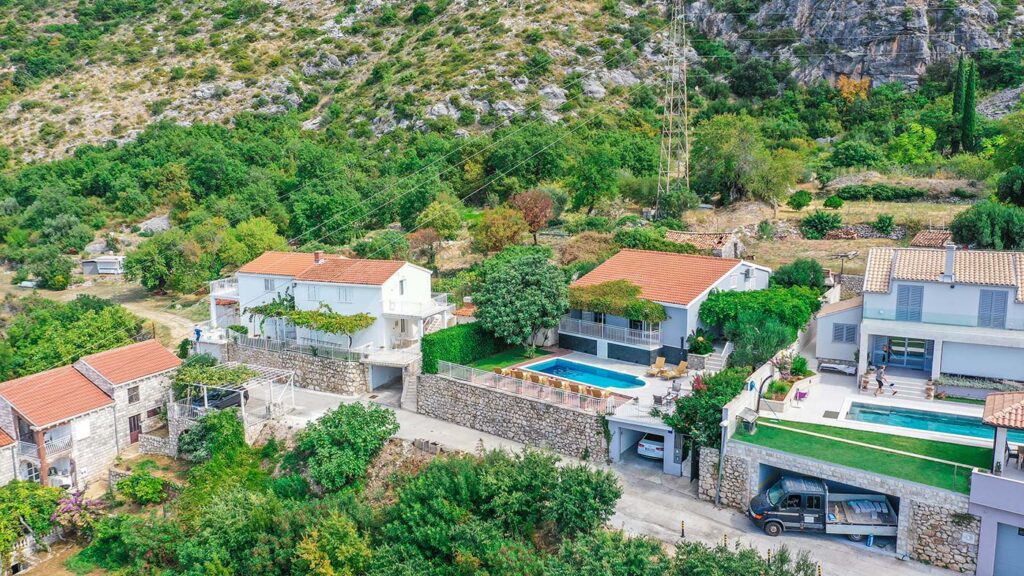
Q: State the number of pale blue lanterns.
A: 0